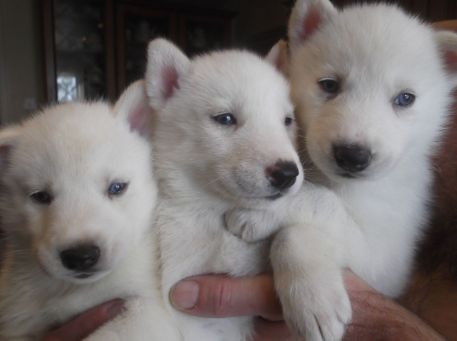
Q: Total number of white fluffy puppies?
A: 3